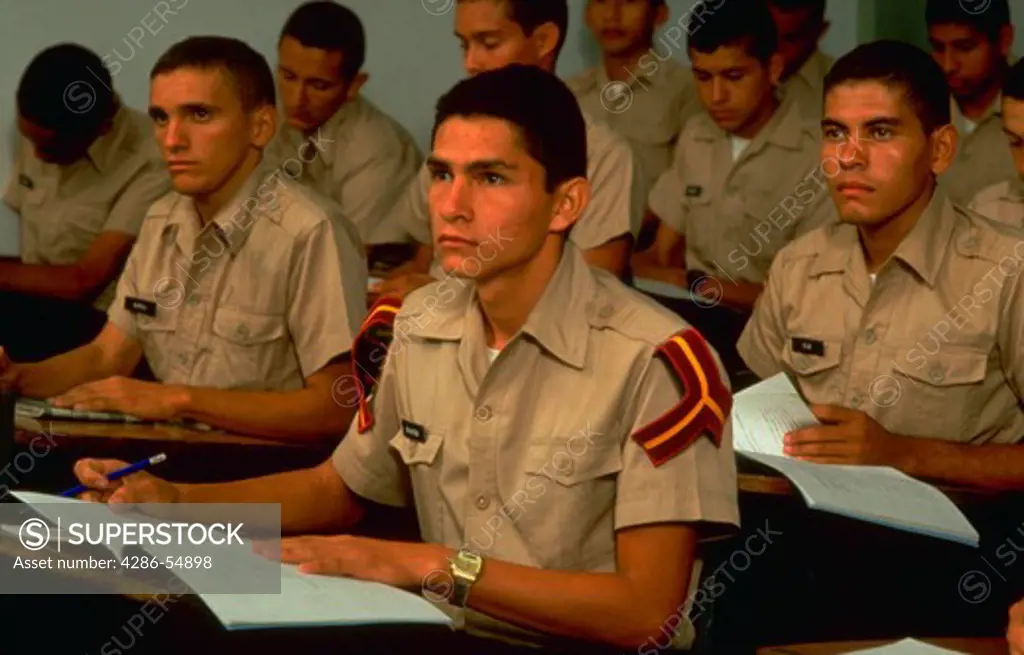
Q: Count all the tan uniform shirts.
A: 11